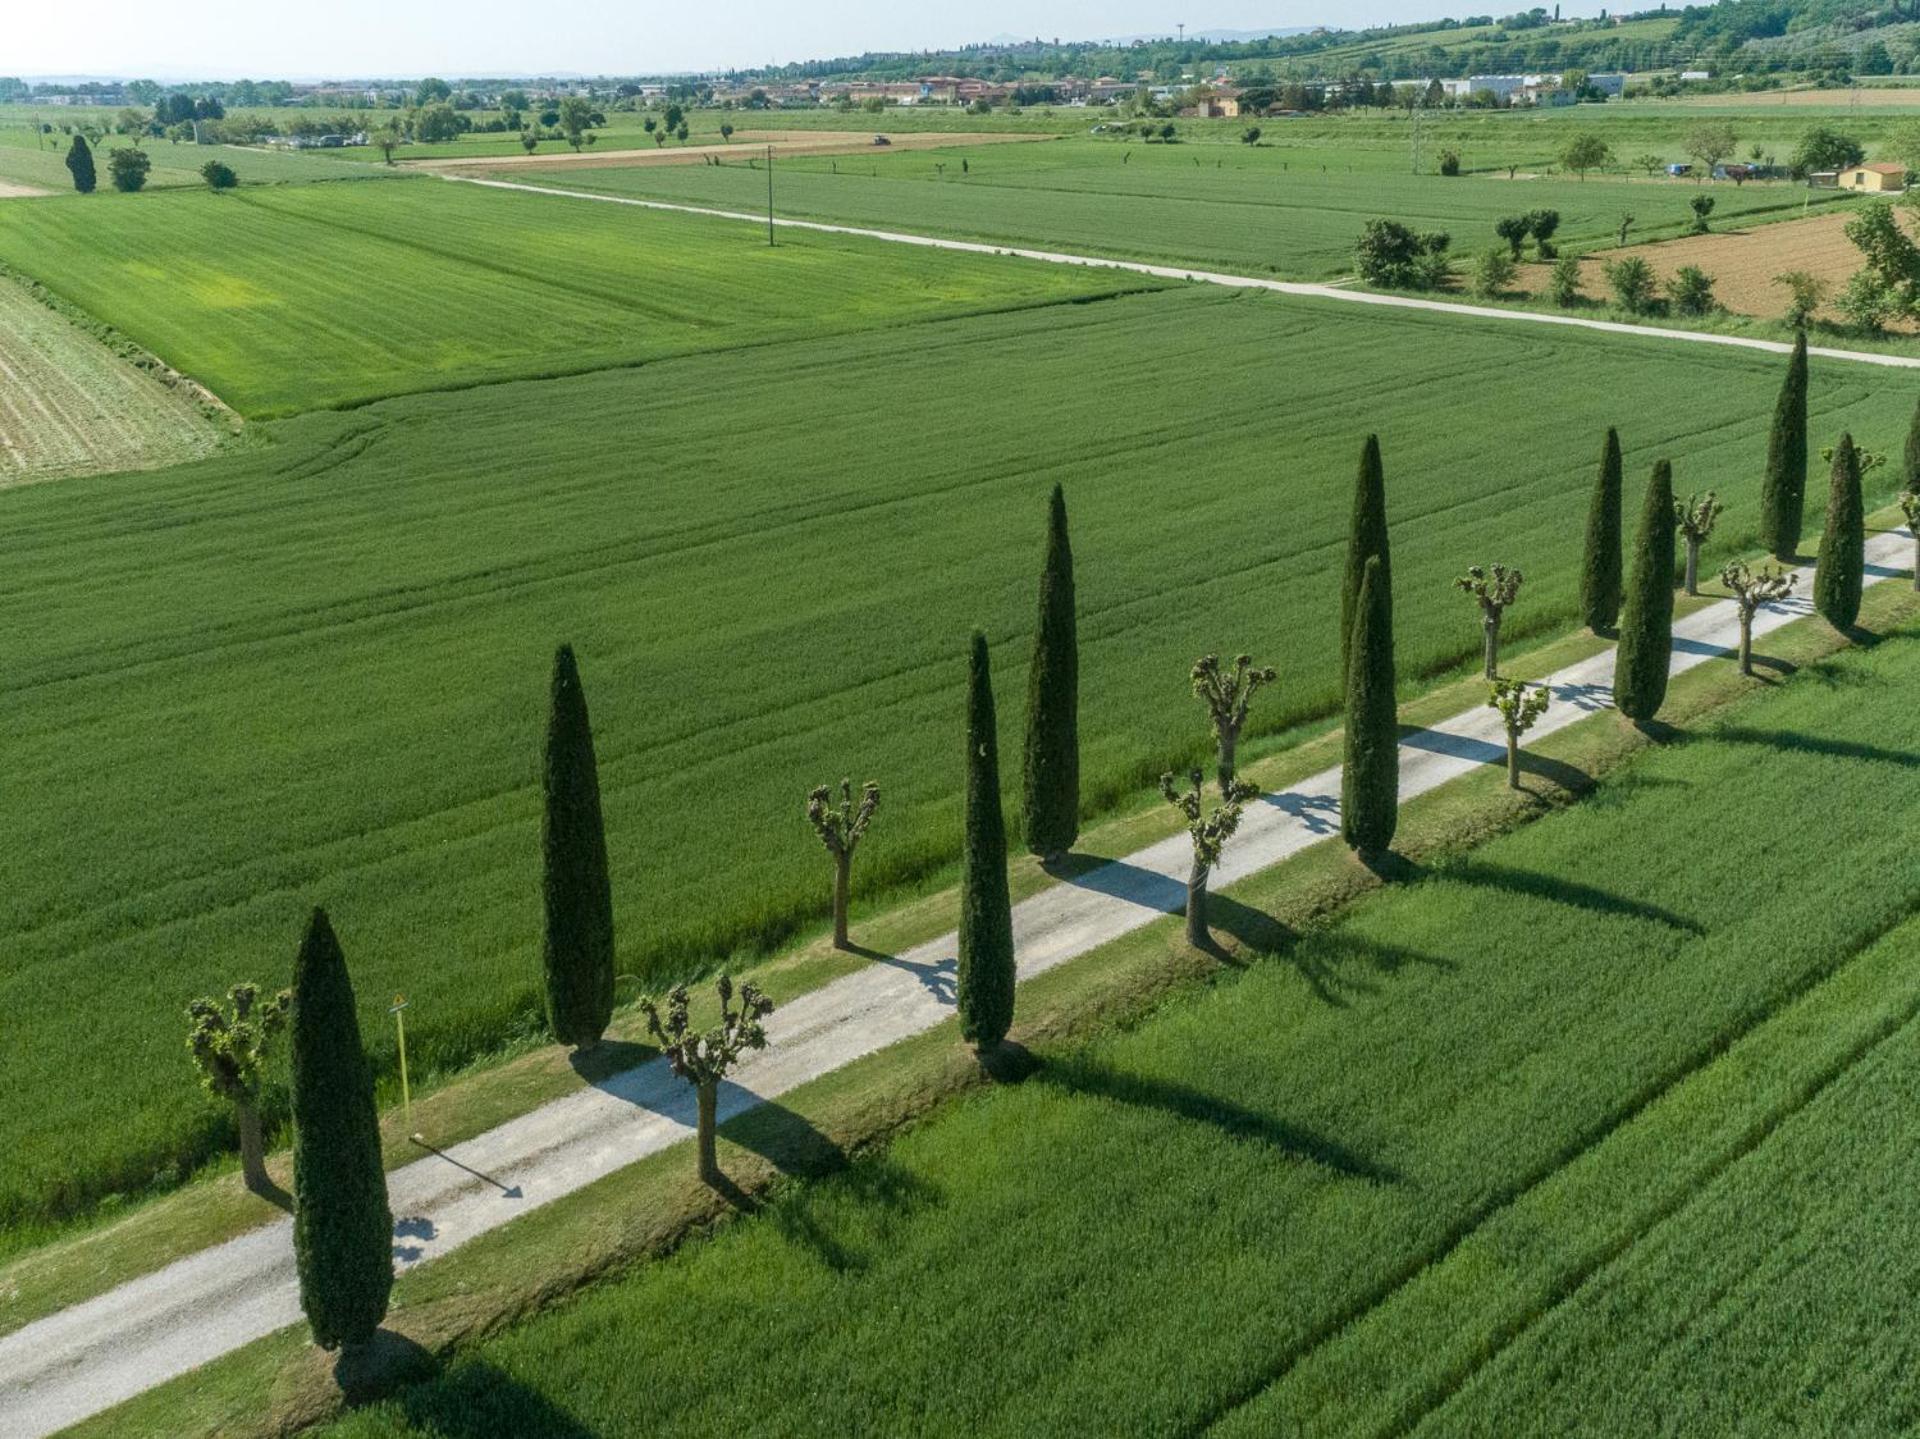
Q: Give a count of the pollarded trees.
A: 11